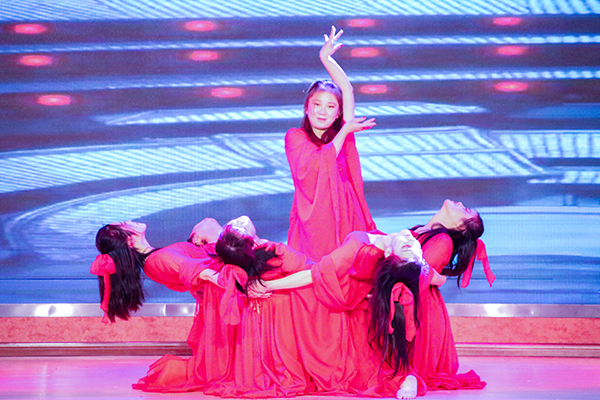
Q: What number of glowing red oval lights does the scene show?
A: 12